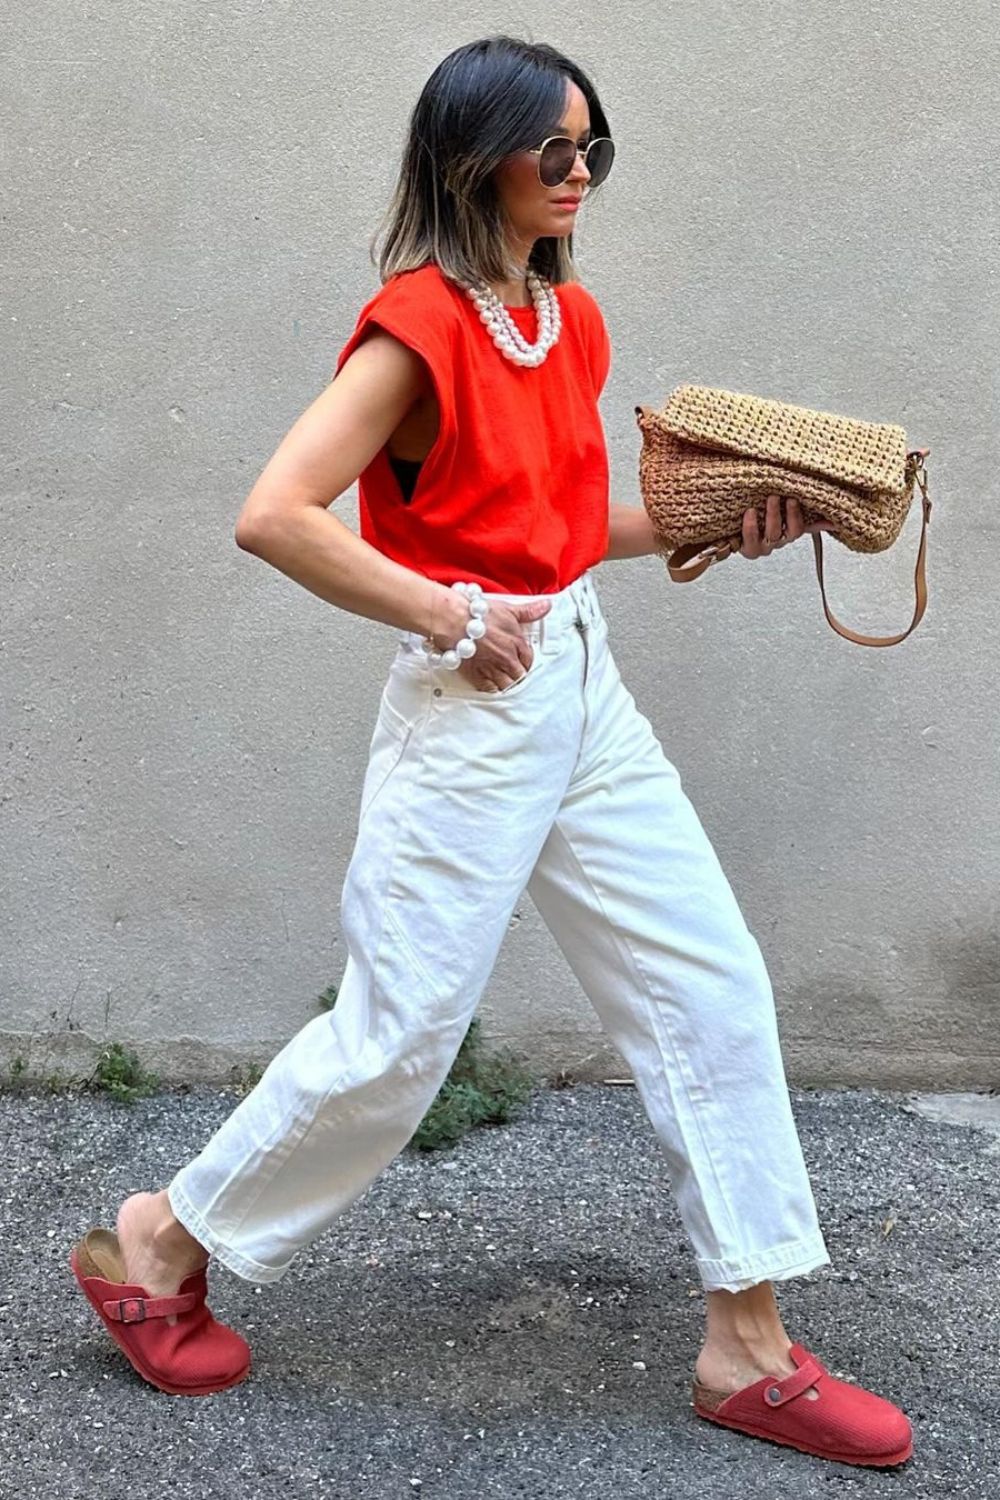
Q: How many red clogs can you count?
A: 2